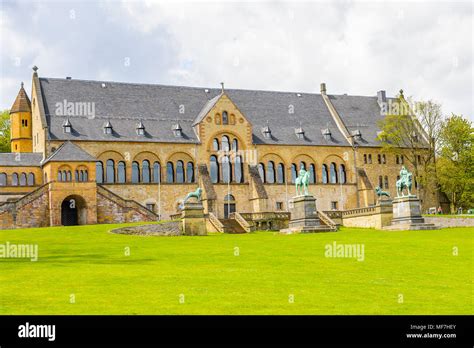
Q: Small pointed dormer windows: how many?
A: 8